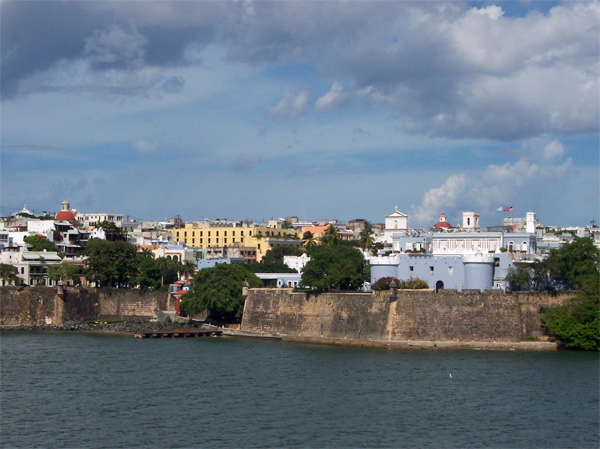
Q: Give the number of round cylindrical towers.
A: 2